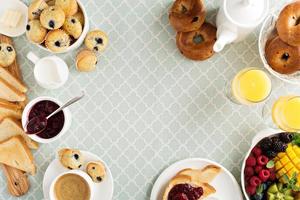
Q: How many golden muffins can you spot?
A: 11